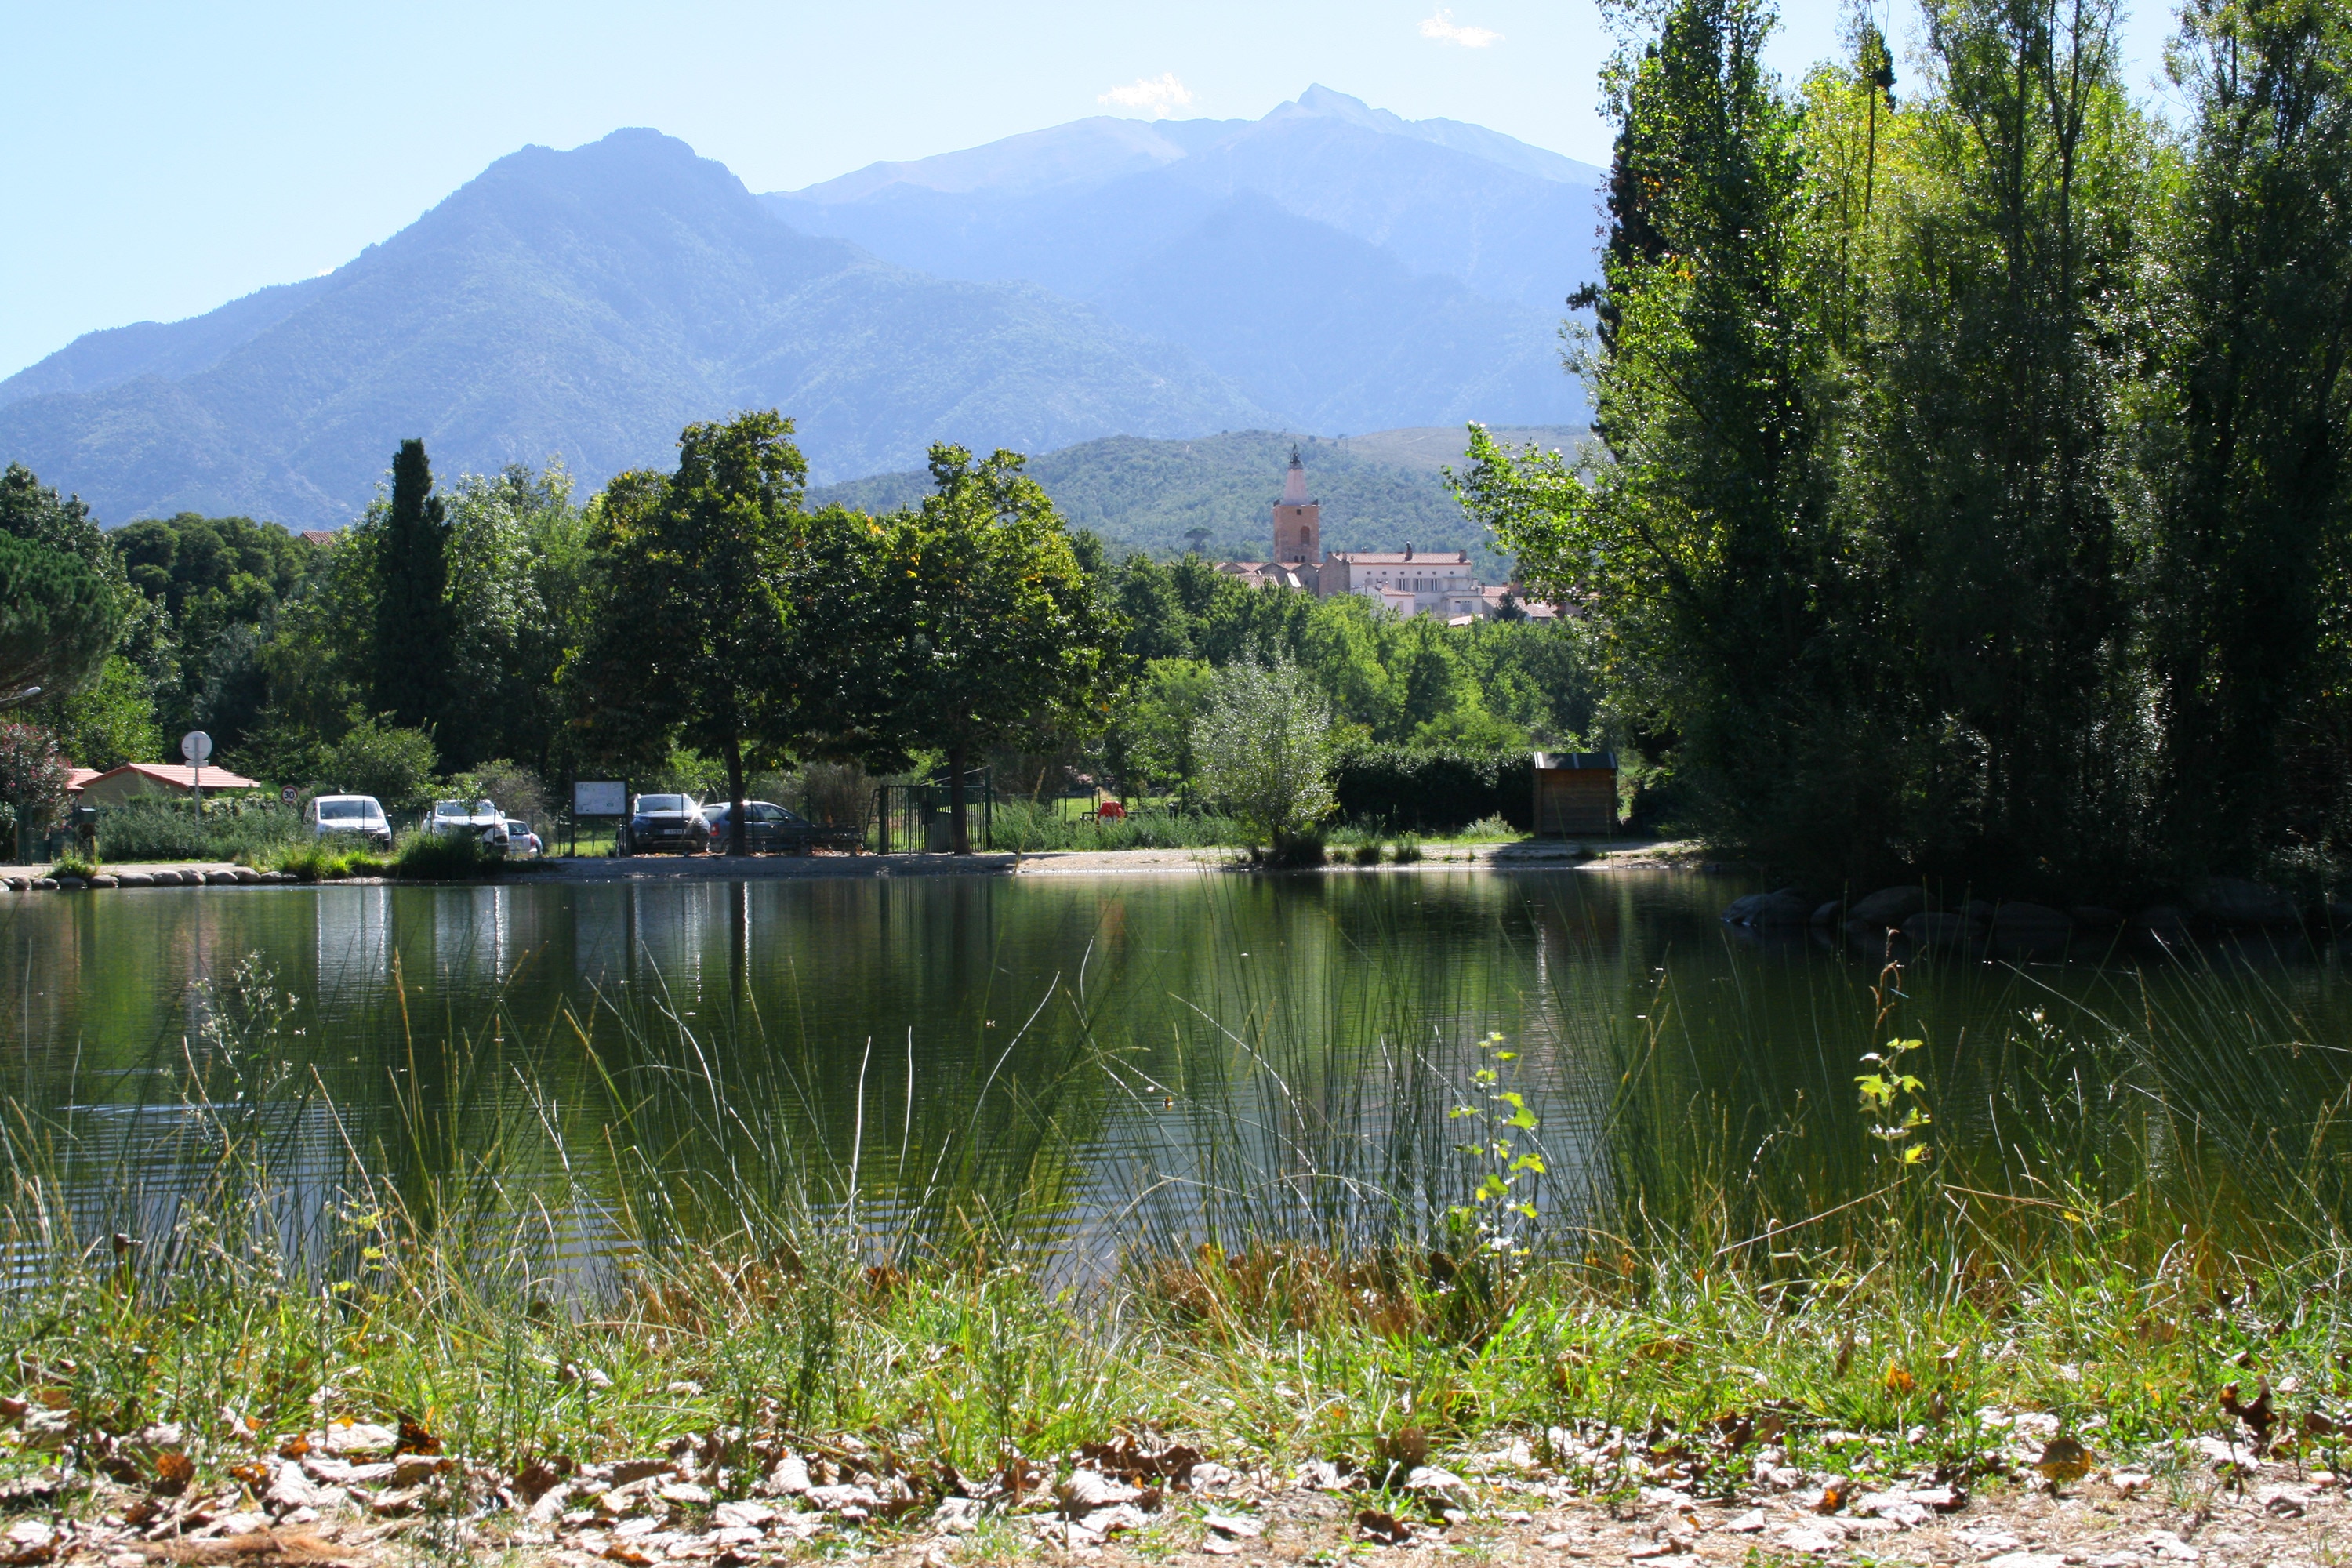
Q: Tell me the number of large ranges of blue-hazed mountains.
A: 2